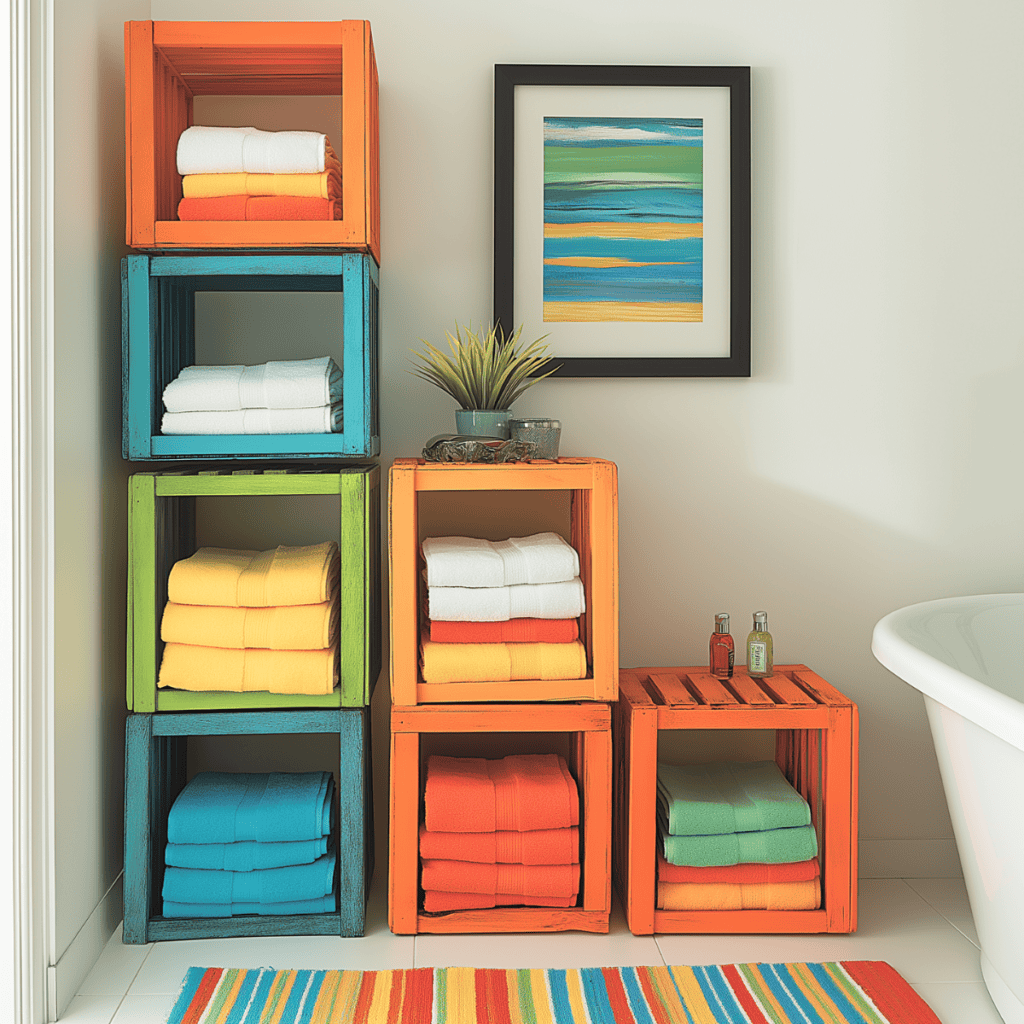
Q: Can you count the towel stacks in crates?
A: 7